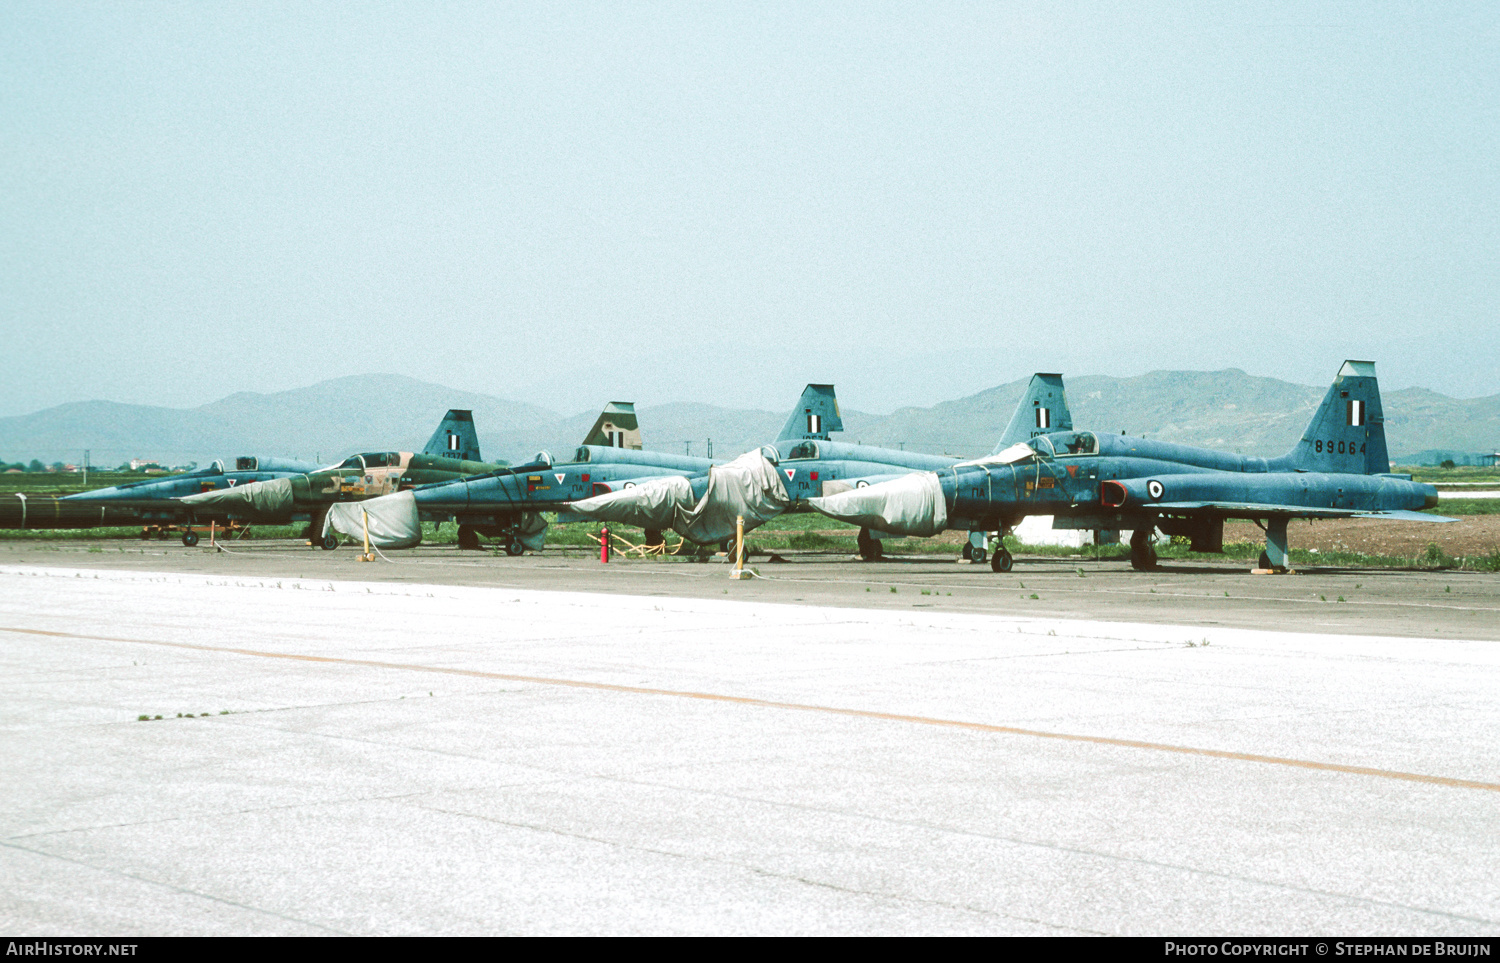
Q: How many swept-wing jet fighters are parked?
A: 5